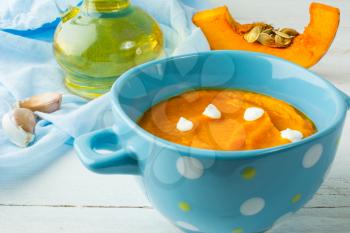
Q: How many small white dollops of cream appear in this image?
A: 4